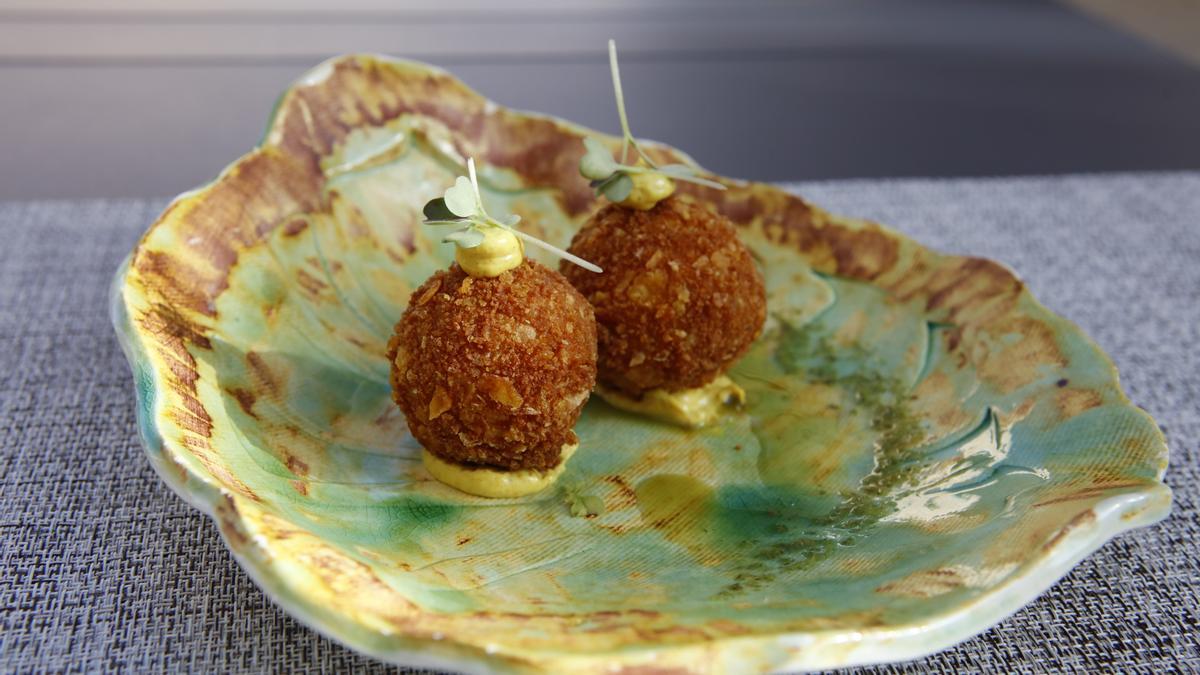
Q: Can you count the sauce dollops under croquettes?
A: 2